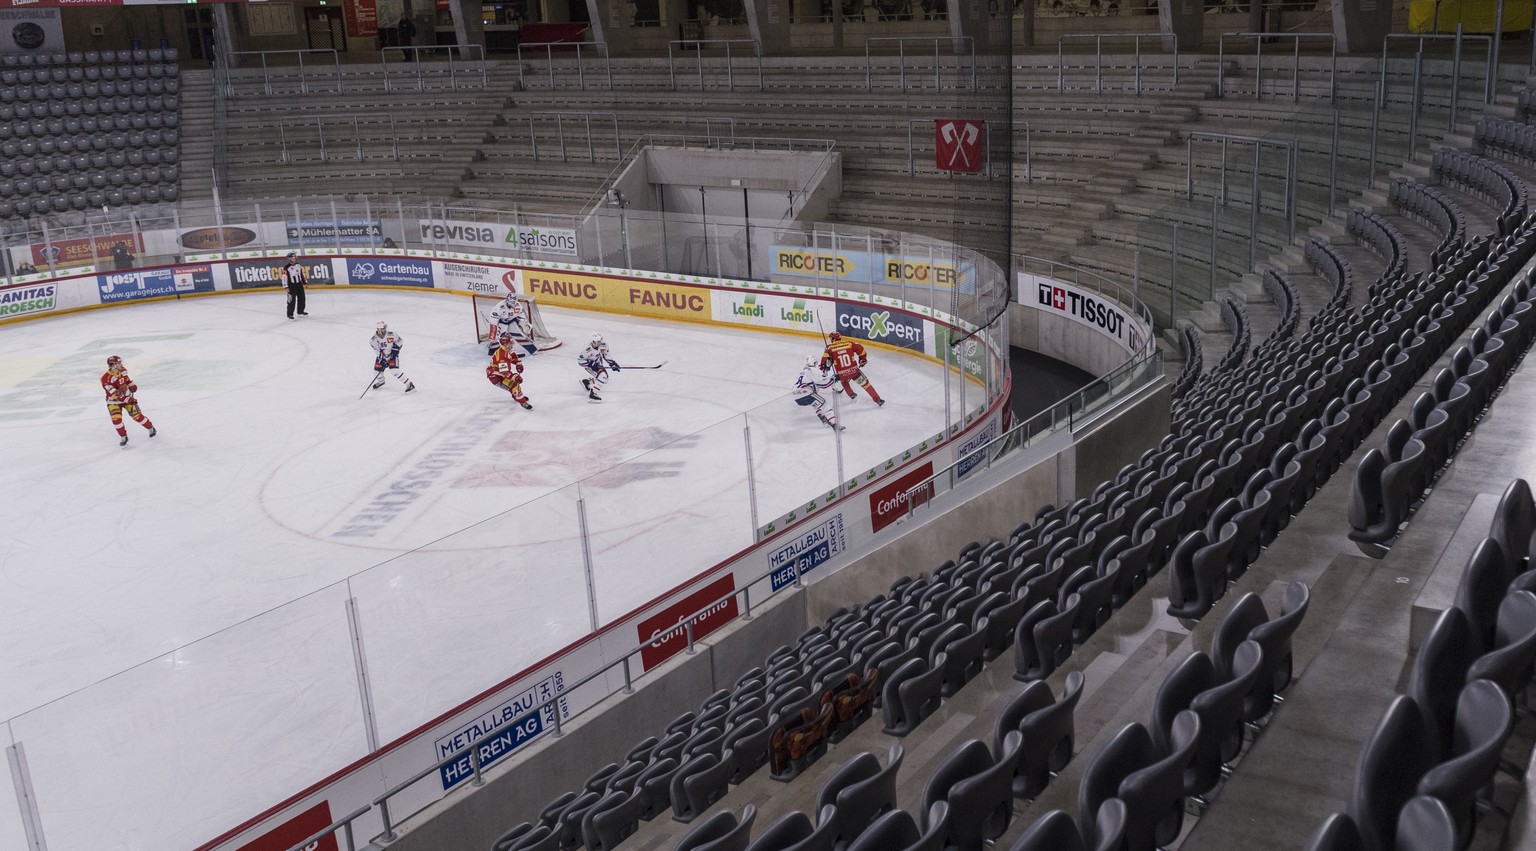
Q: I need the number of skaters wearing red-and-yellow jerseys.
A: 3